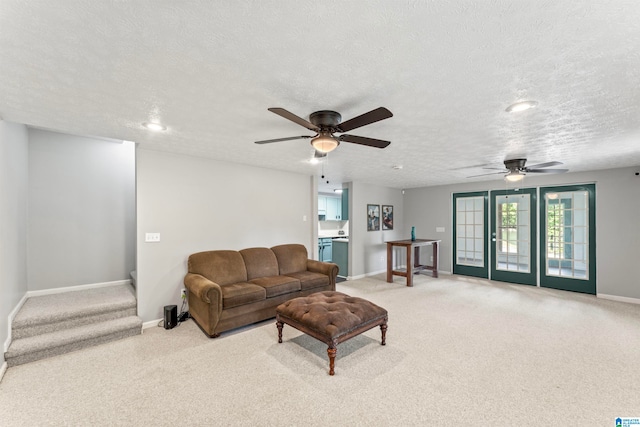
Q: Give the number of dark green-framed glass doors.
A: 3